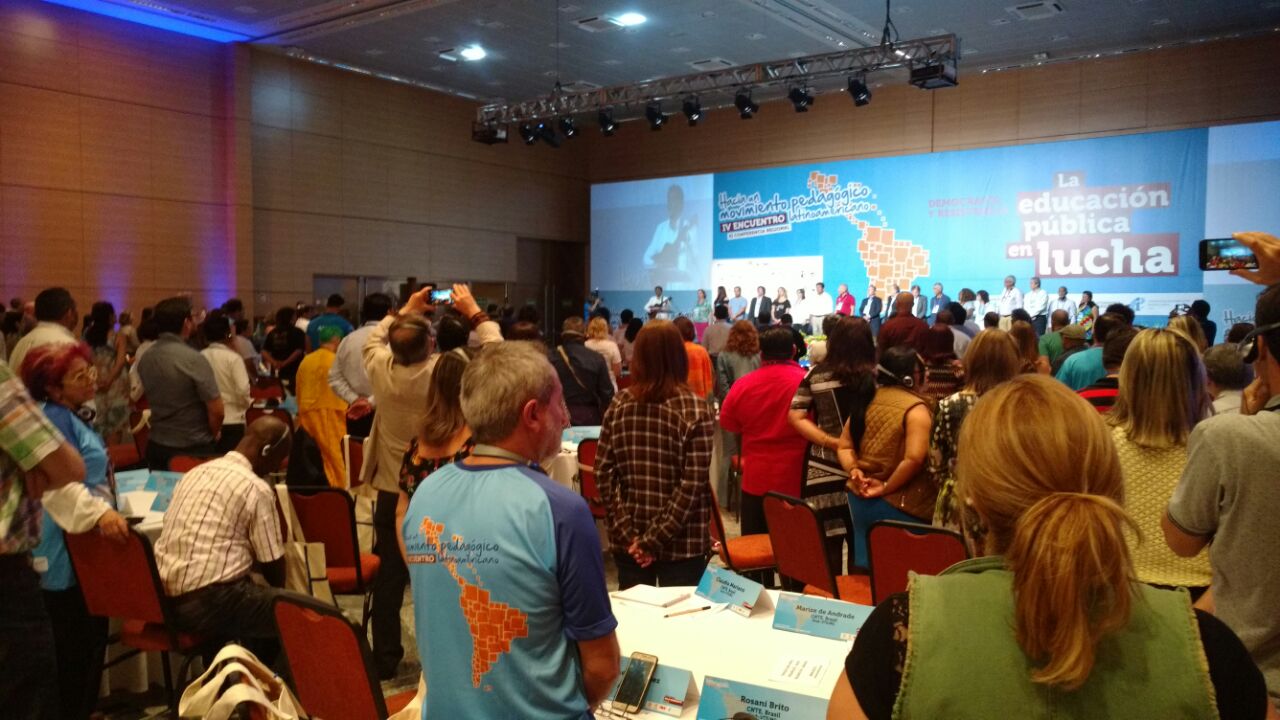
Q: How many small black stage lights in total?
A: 9